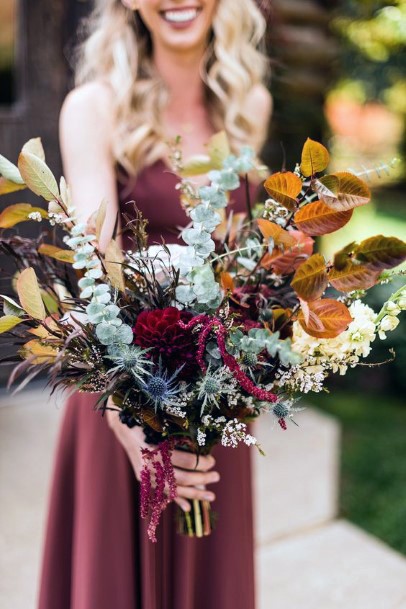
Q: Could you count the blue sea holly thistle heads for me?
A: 5